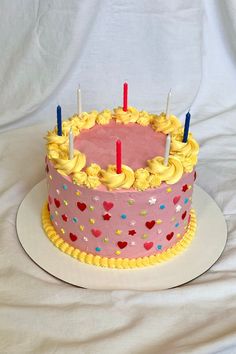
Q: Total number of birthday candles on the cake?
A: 8